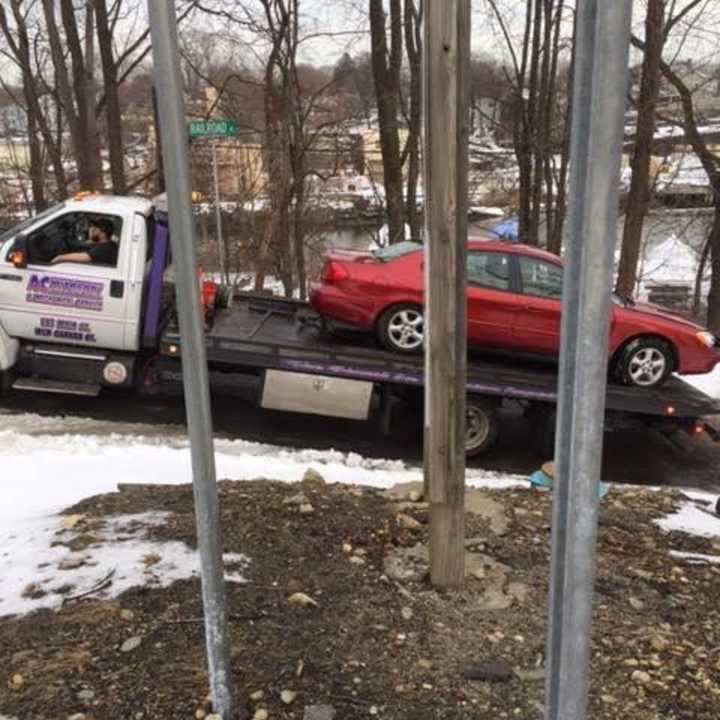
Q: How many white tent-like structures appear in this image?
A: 1